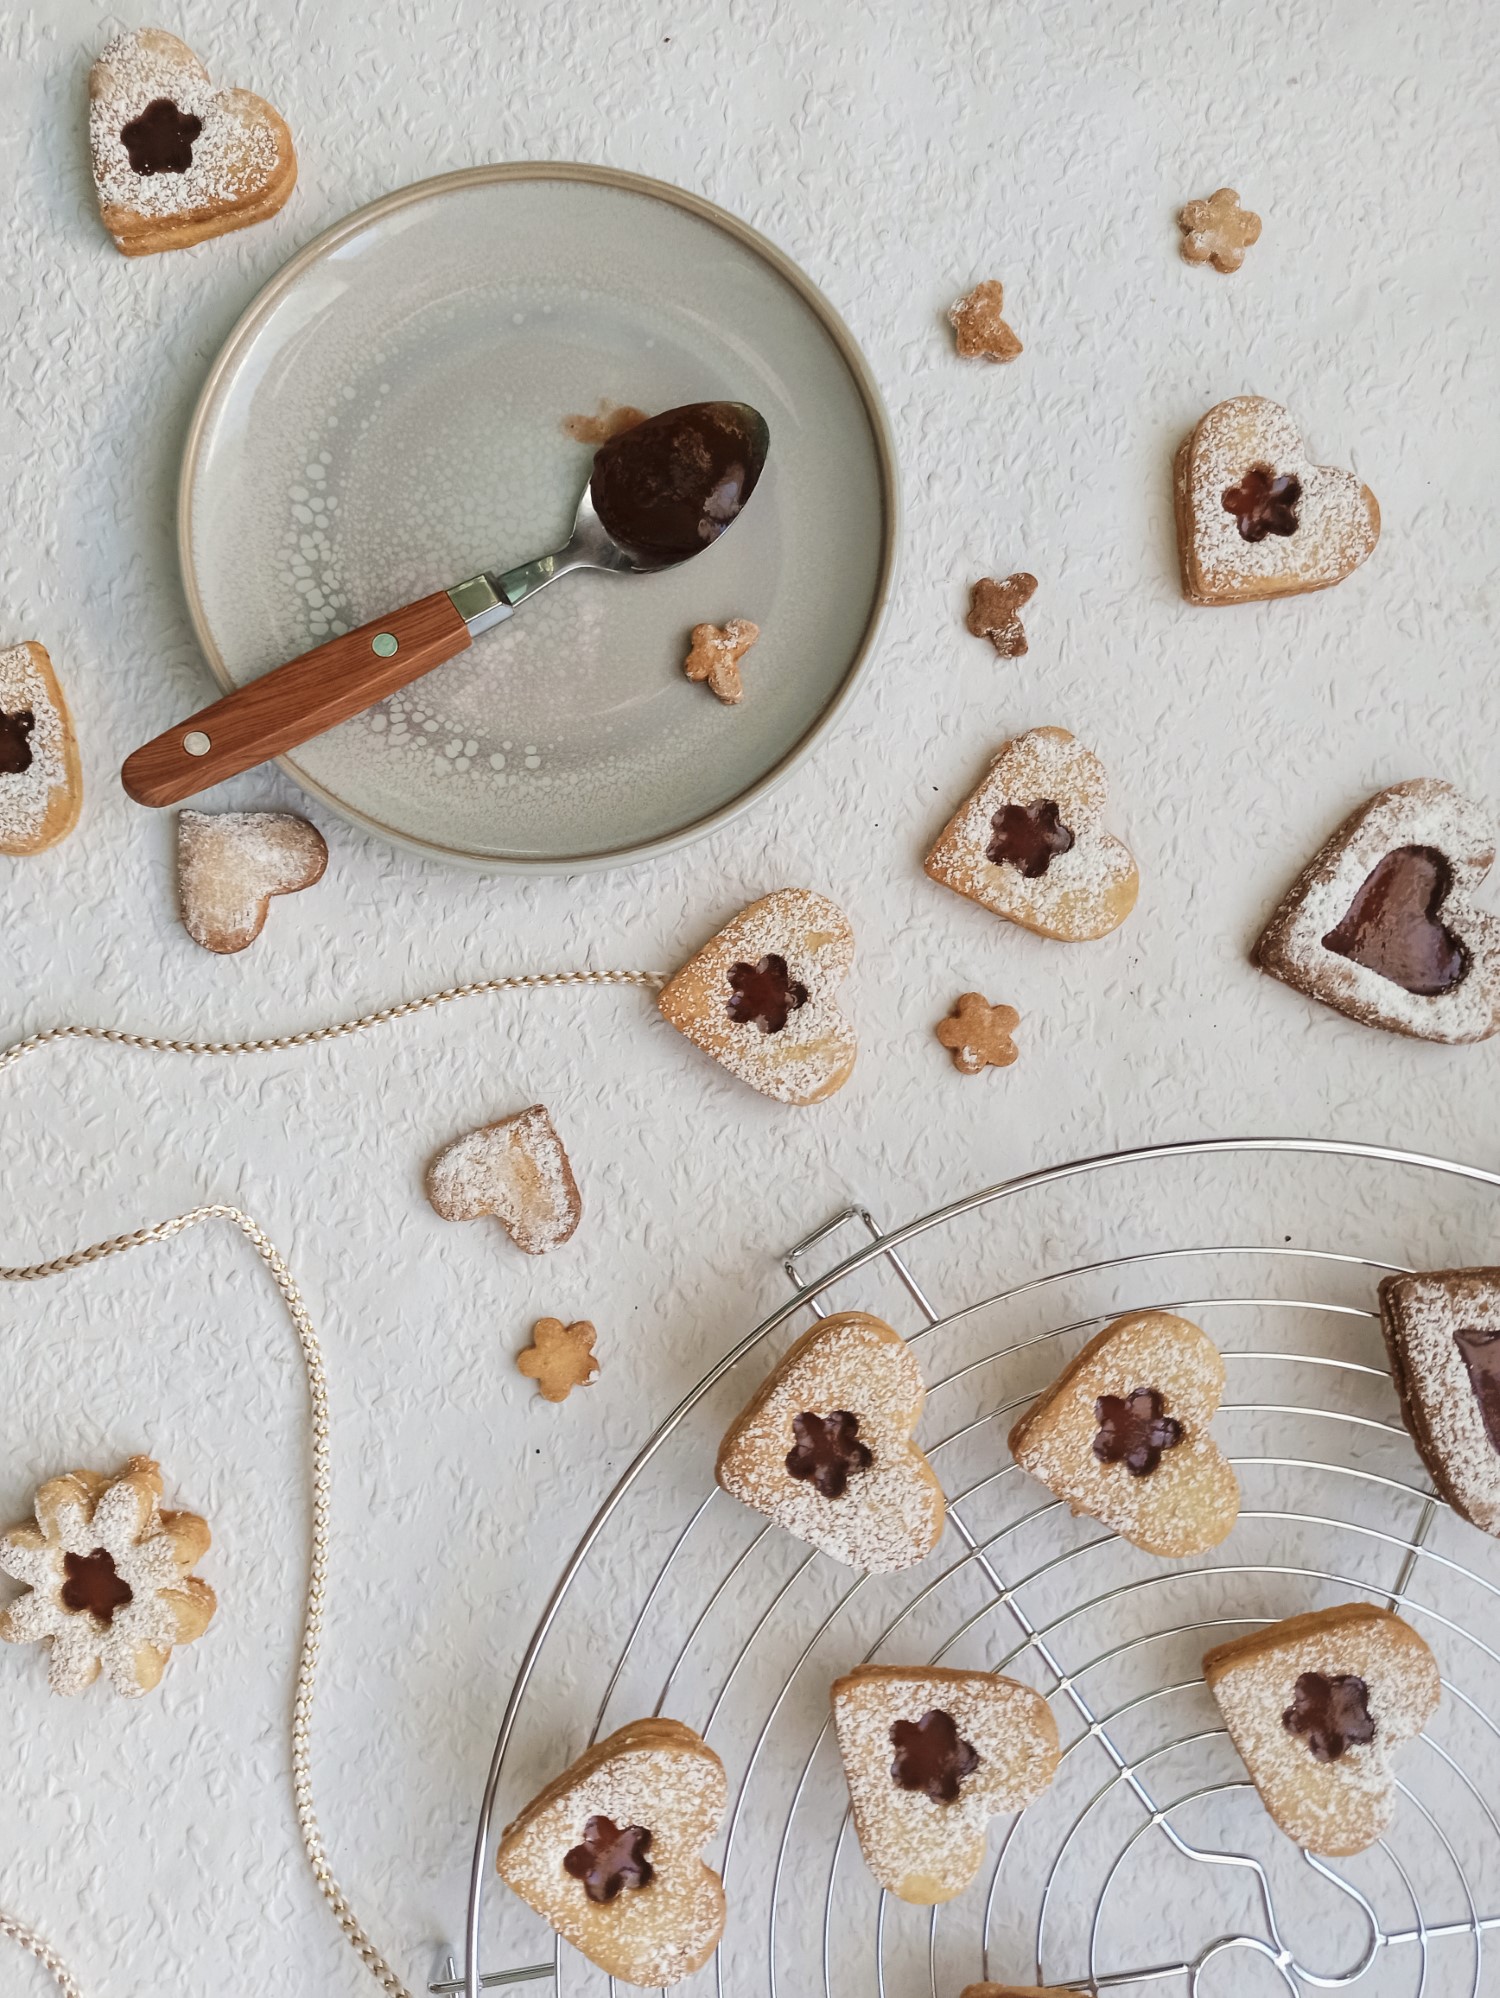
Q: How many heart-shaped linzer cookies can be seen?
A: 12